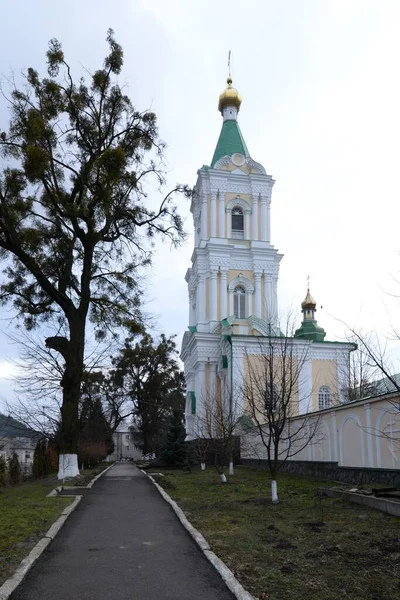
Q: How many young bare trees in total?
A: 4